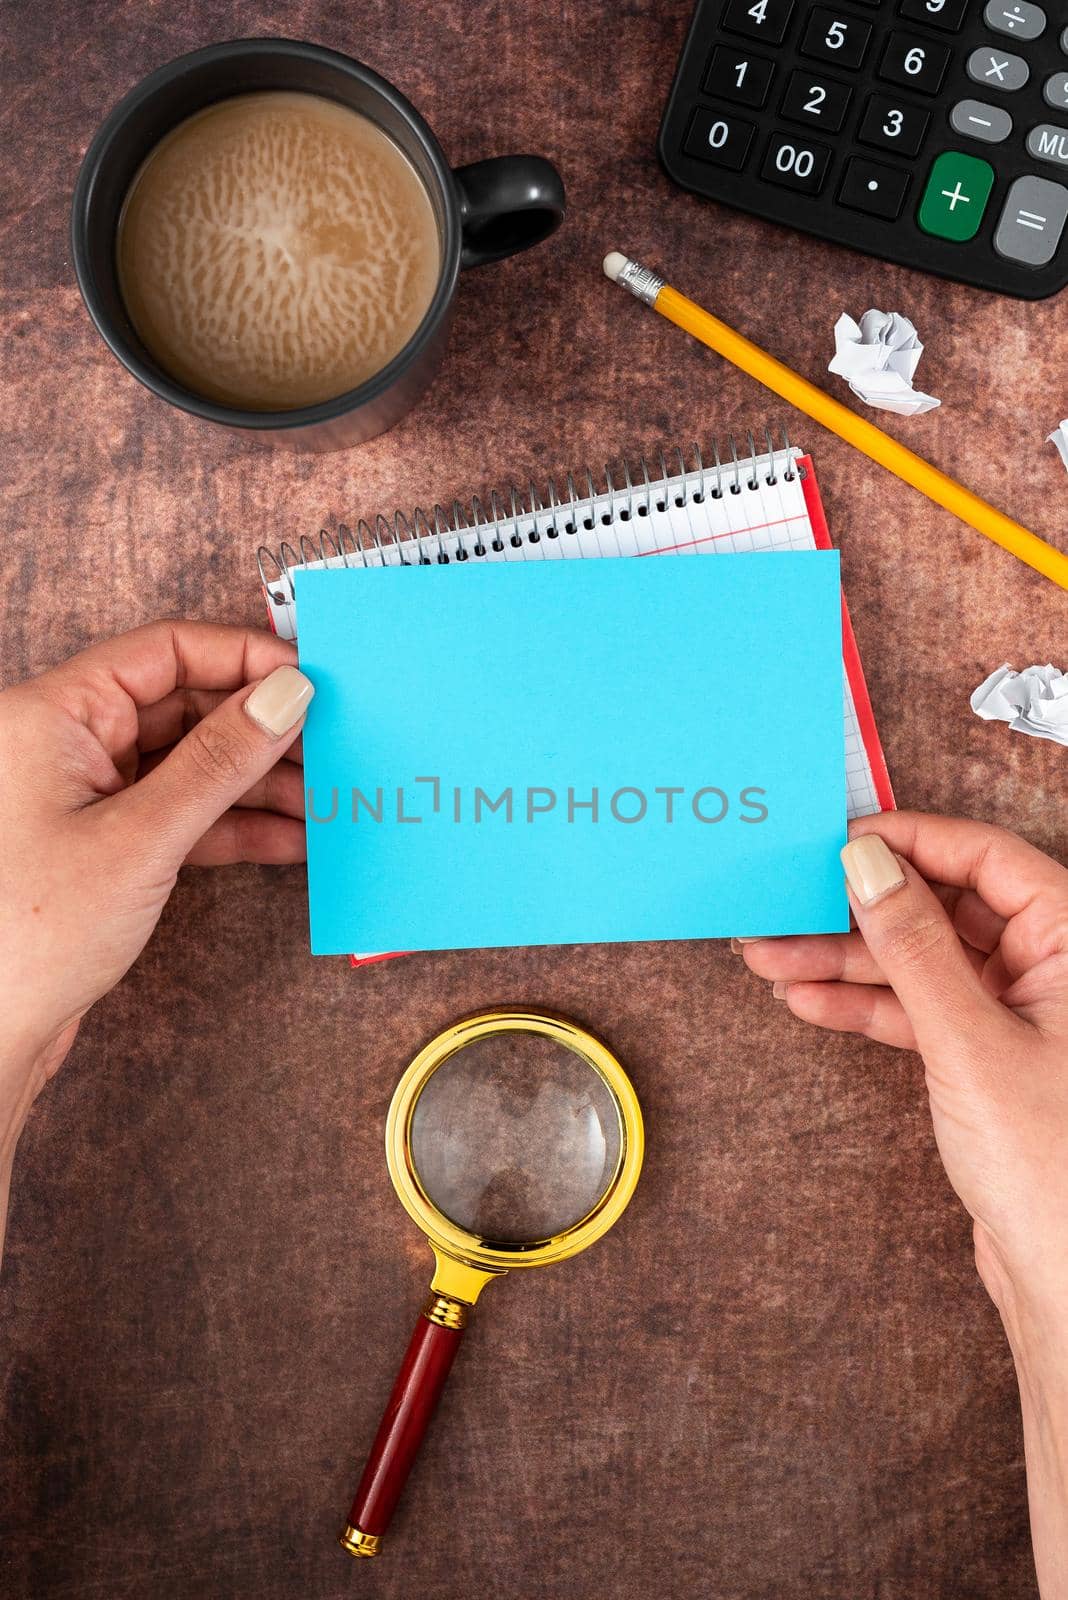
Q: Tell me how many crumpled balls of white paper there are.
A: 3